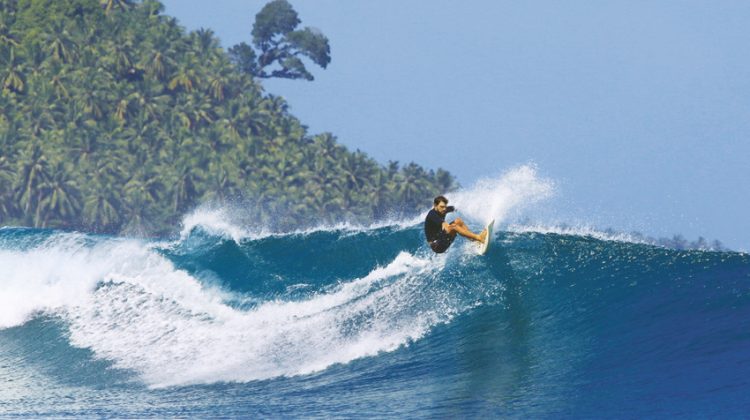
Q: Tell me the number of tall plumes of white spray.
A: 1